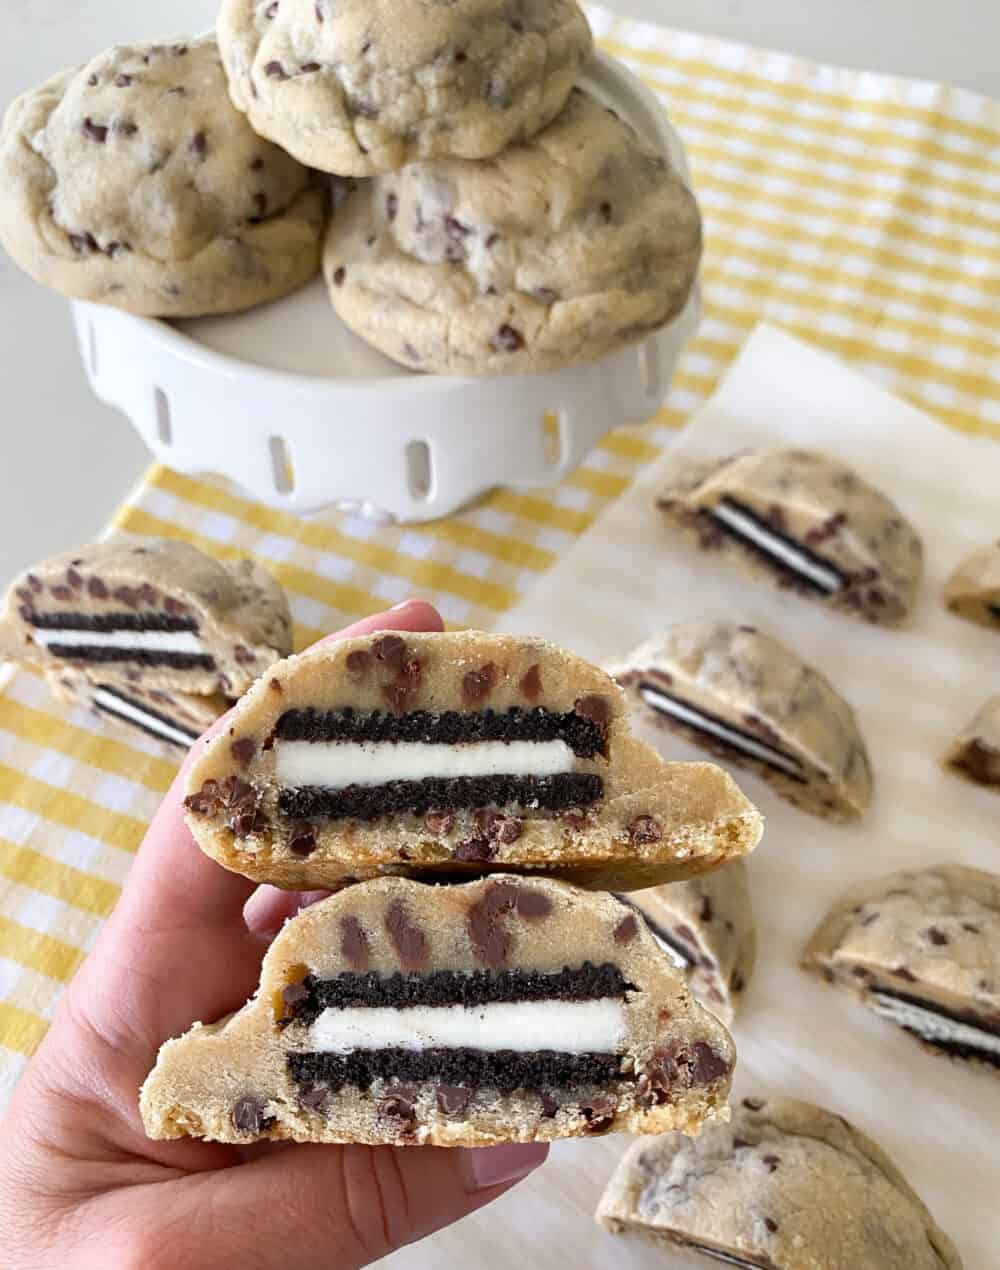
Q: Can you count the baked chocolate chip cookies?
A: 14